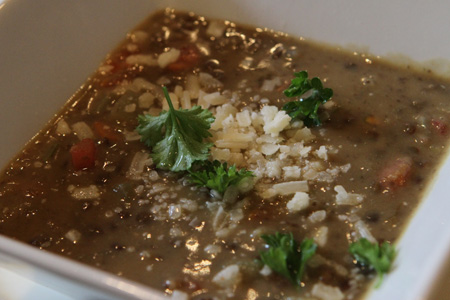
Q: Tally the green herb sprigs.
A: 5